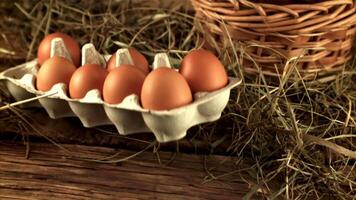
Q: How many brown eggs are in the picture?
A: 7